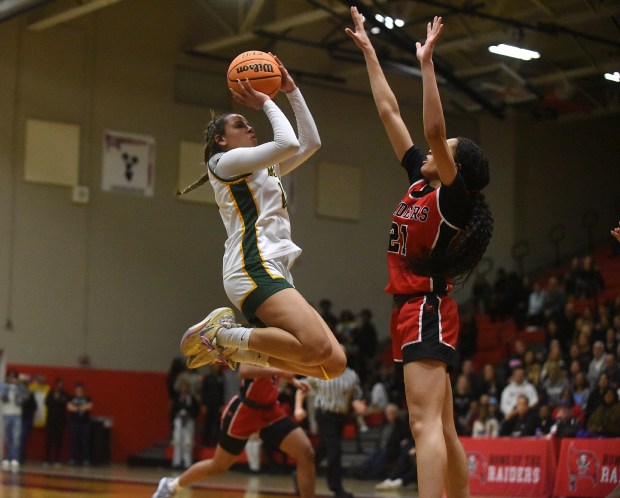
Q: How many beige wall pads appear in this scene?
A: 3